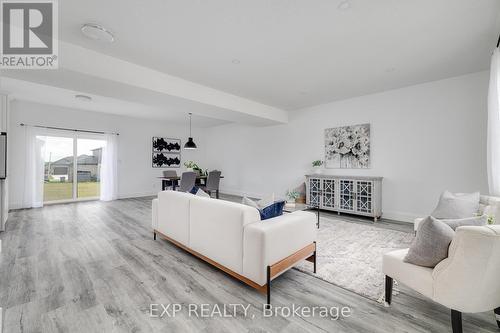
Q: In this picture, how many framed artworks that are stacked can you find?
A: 2